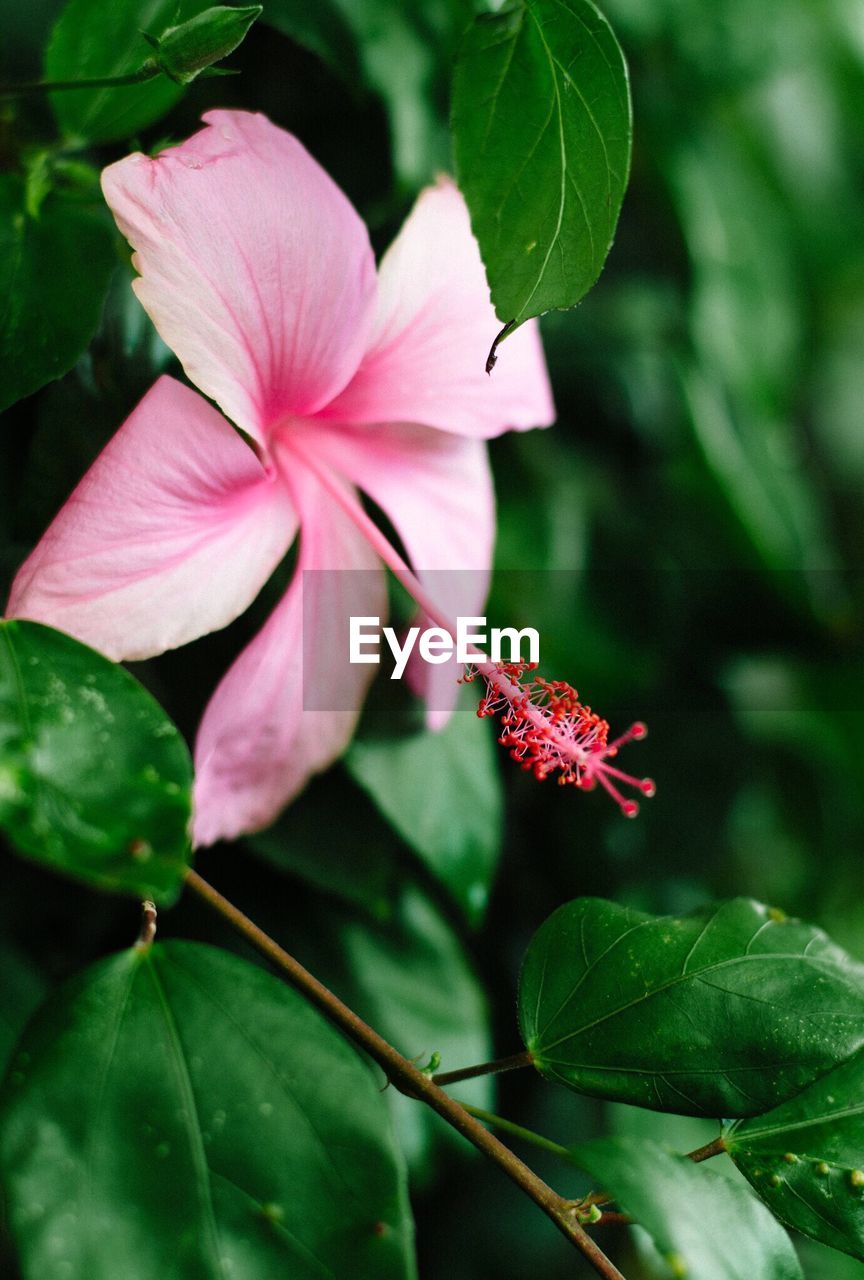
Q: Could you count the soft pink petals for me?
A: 5